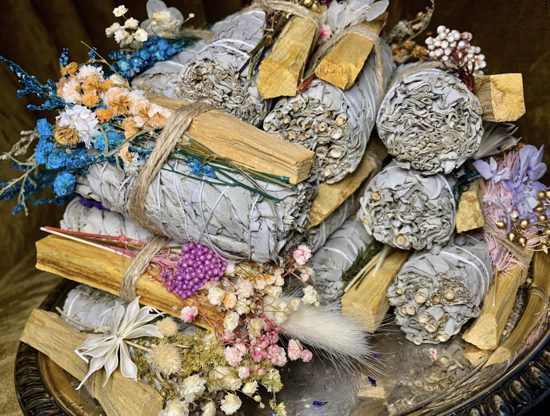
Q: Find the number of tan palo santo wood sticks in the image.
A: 10